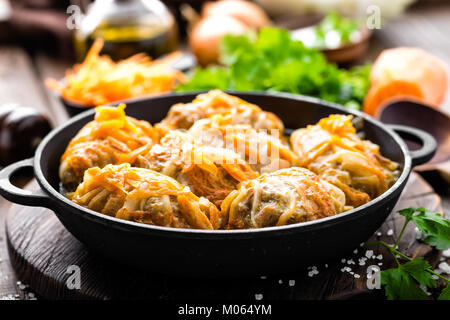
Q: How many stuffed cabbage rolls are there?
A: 7